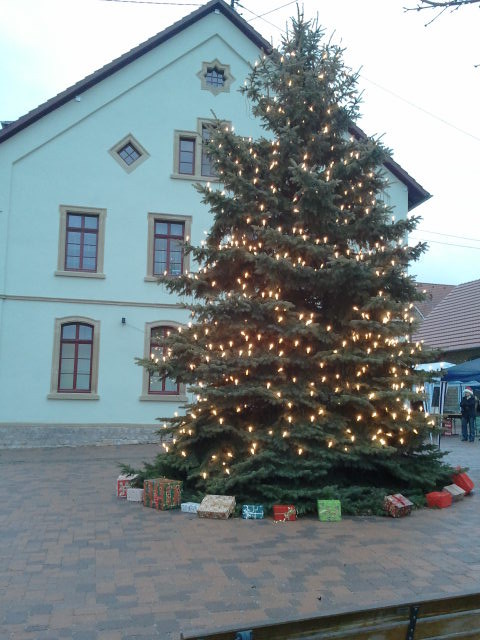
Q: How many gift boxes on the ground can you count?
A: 12